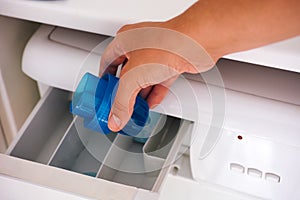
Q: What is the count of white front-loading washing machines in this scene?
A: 1